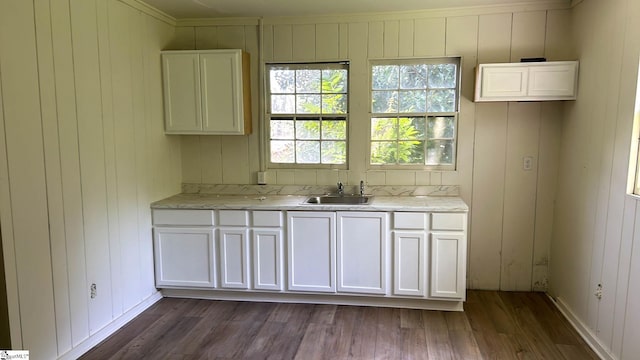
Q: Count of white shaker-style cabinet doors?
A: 11